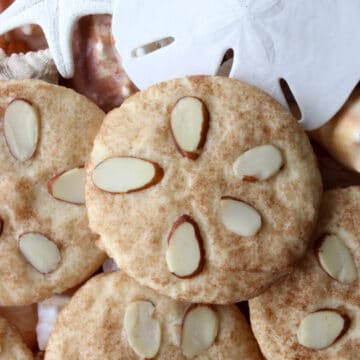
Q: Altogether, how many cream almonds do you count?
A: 12